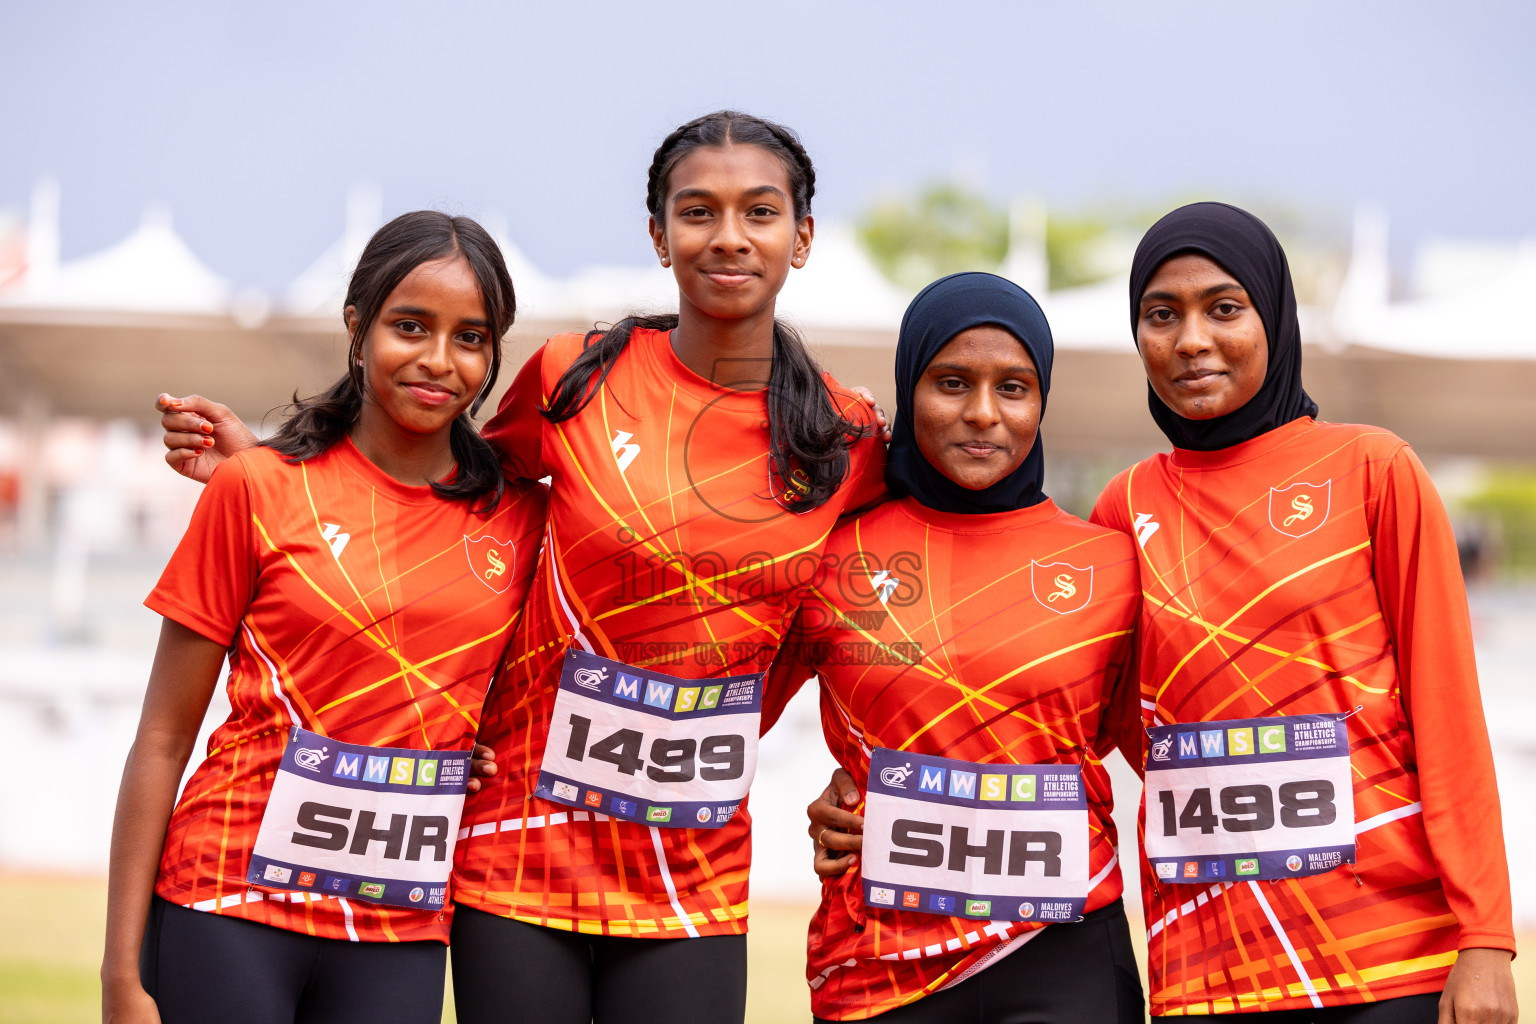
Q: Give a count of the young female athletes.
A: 4